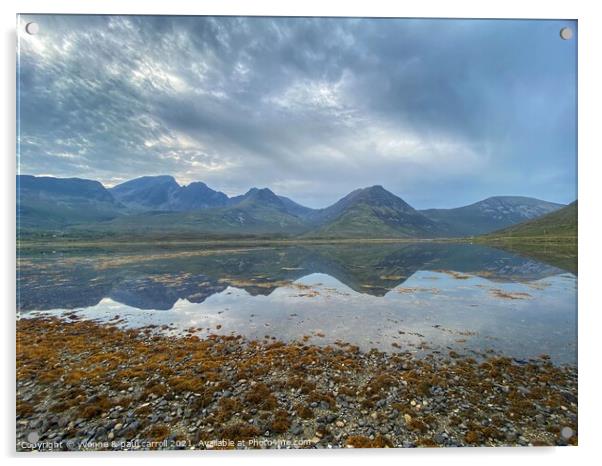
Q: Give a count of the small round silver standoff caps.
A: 4